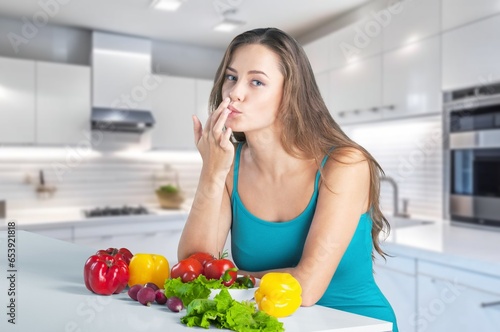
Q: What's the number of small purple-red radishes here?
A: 5